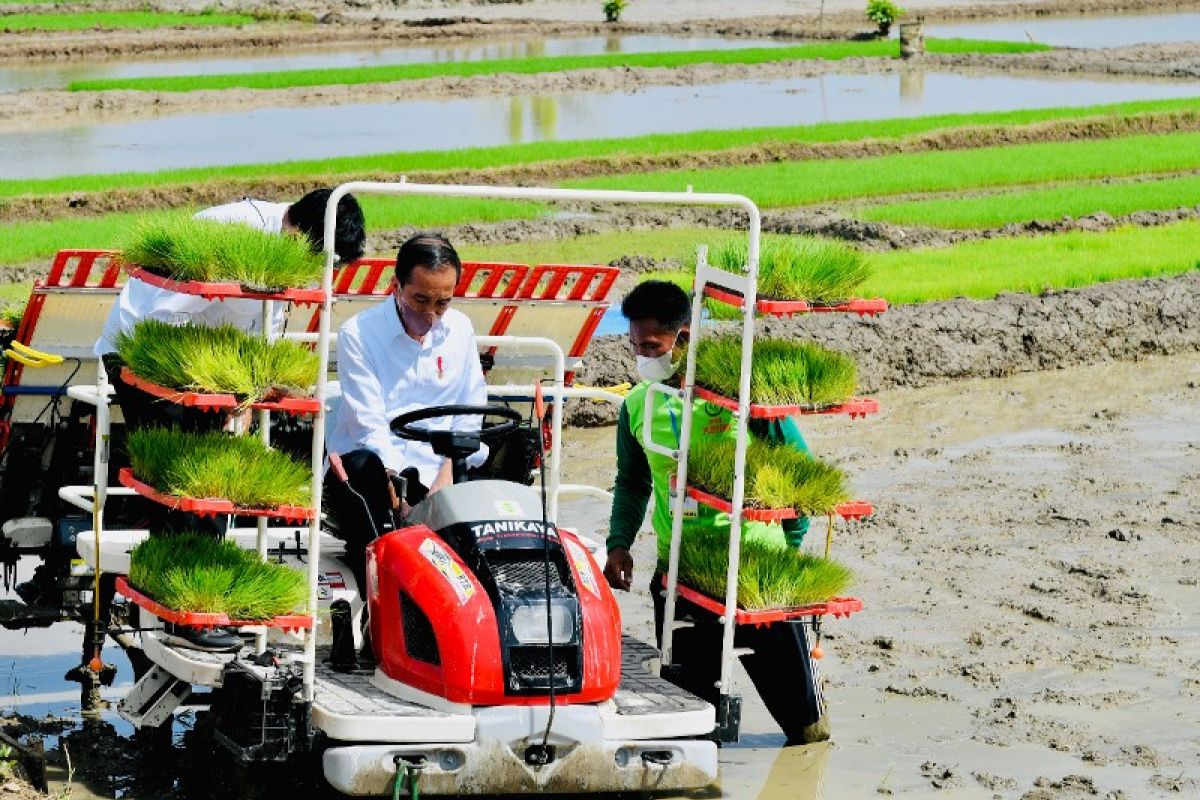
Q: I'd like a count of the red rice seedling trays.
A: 8